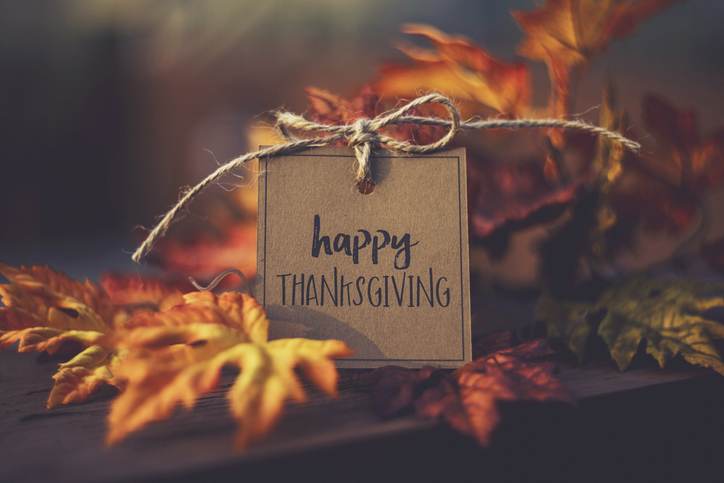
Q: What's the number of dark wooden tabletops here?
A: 1